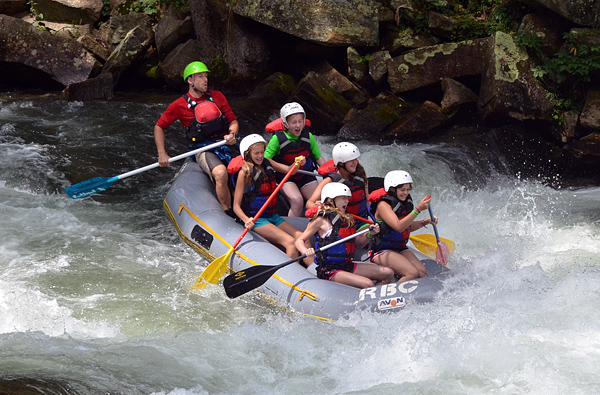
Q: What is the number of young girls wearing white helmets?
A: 5